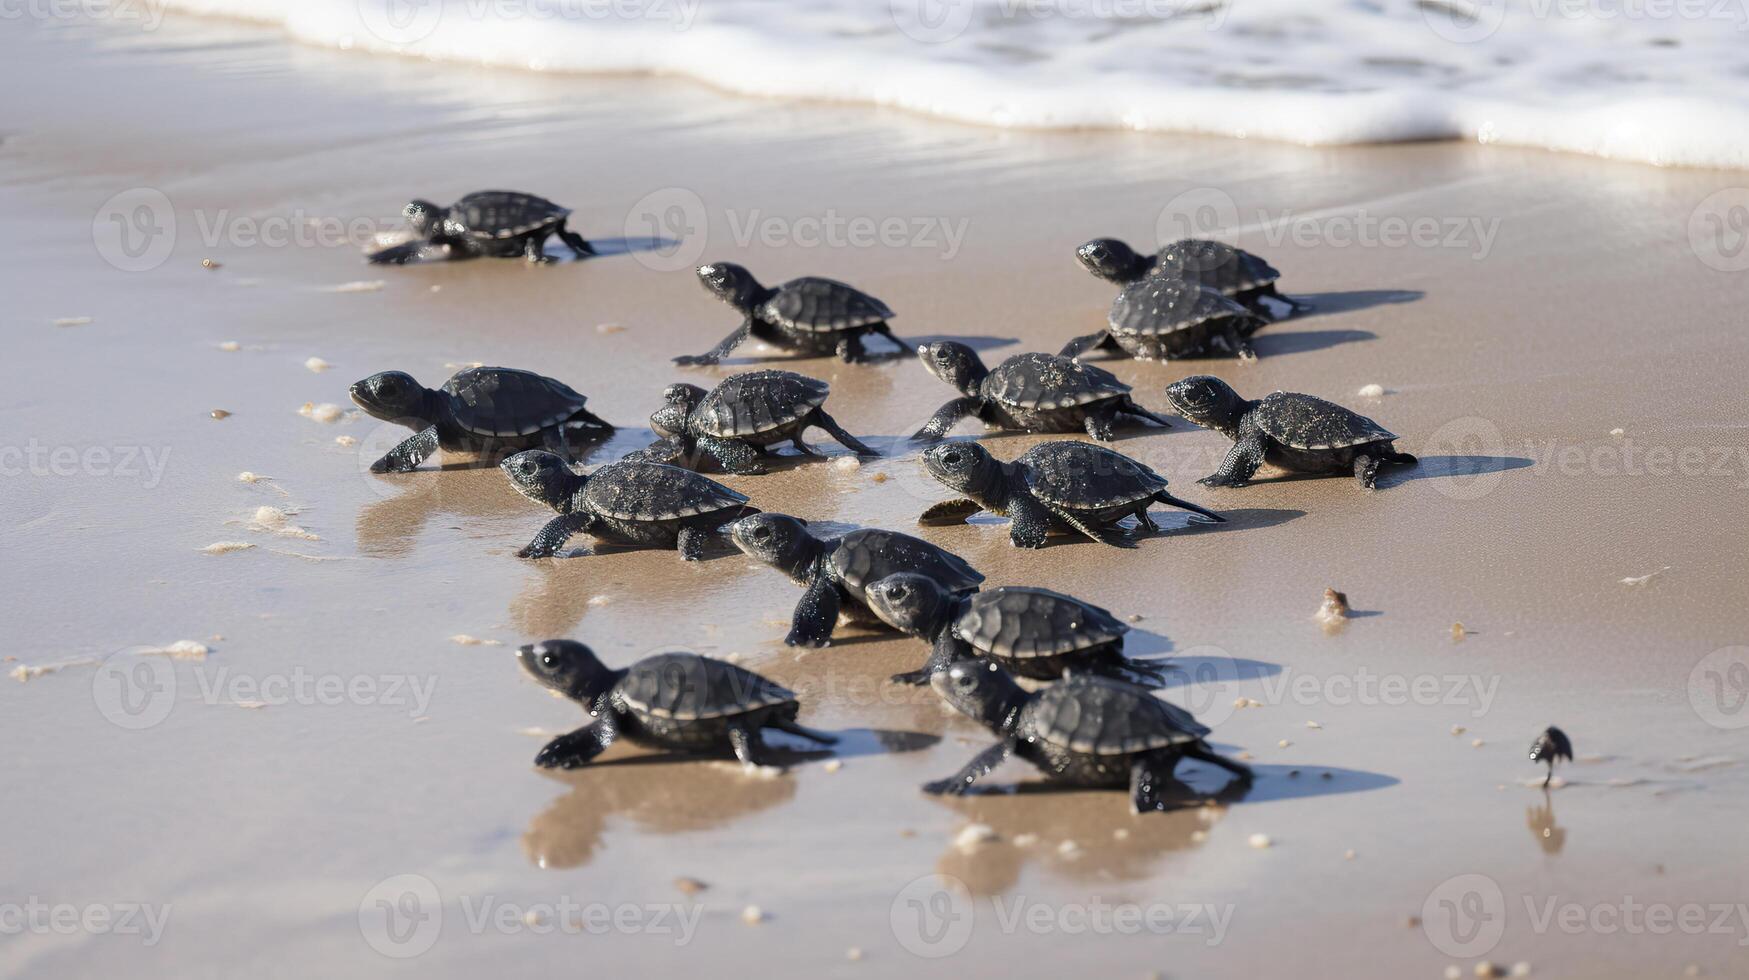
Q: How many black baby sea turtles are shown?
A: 14